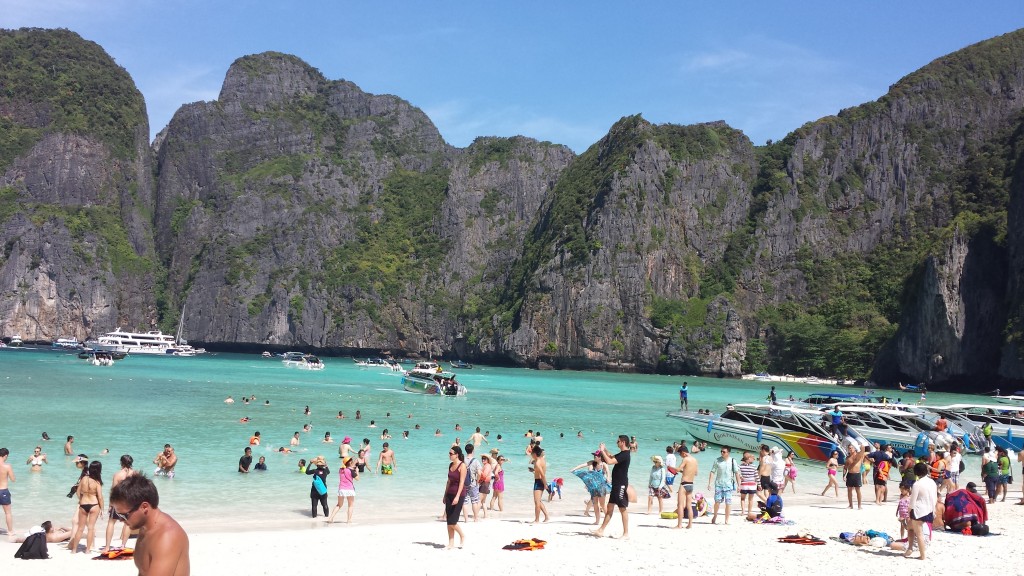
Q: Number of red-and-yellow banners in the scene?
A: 0